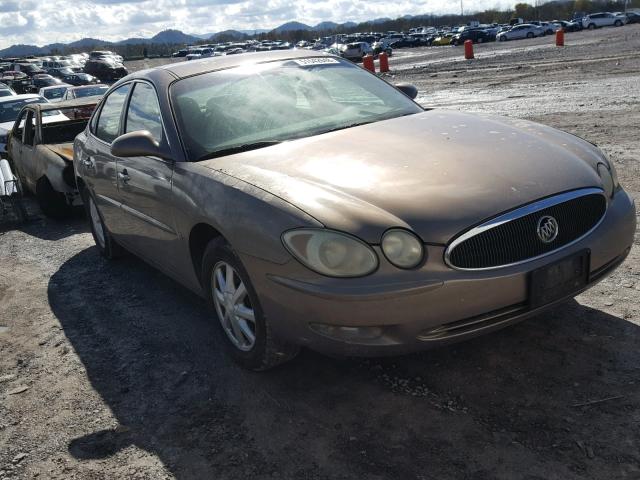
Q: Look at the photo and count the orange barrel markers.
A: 4